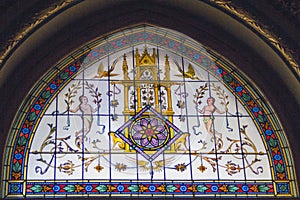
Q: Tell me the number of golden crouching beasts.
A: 2